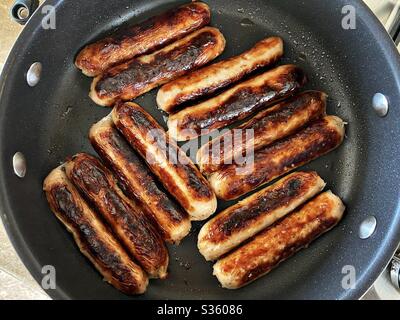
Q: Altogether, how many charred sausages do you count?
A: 12